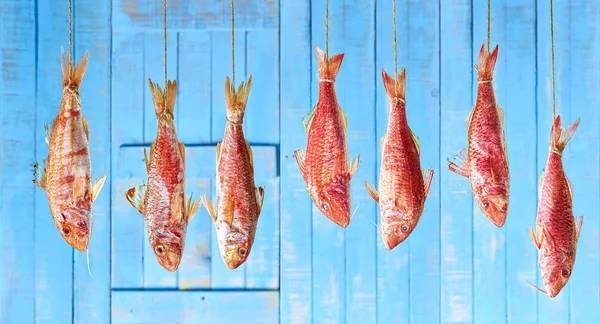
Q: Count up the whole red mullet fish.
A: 7